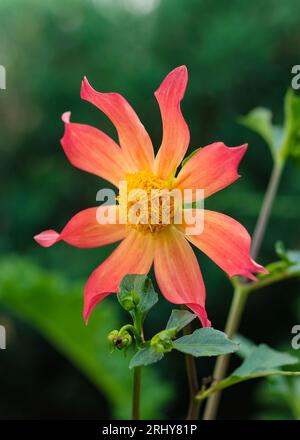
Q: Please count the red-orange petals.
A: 8